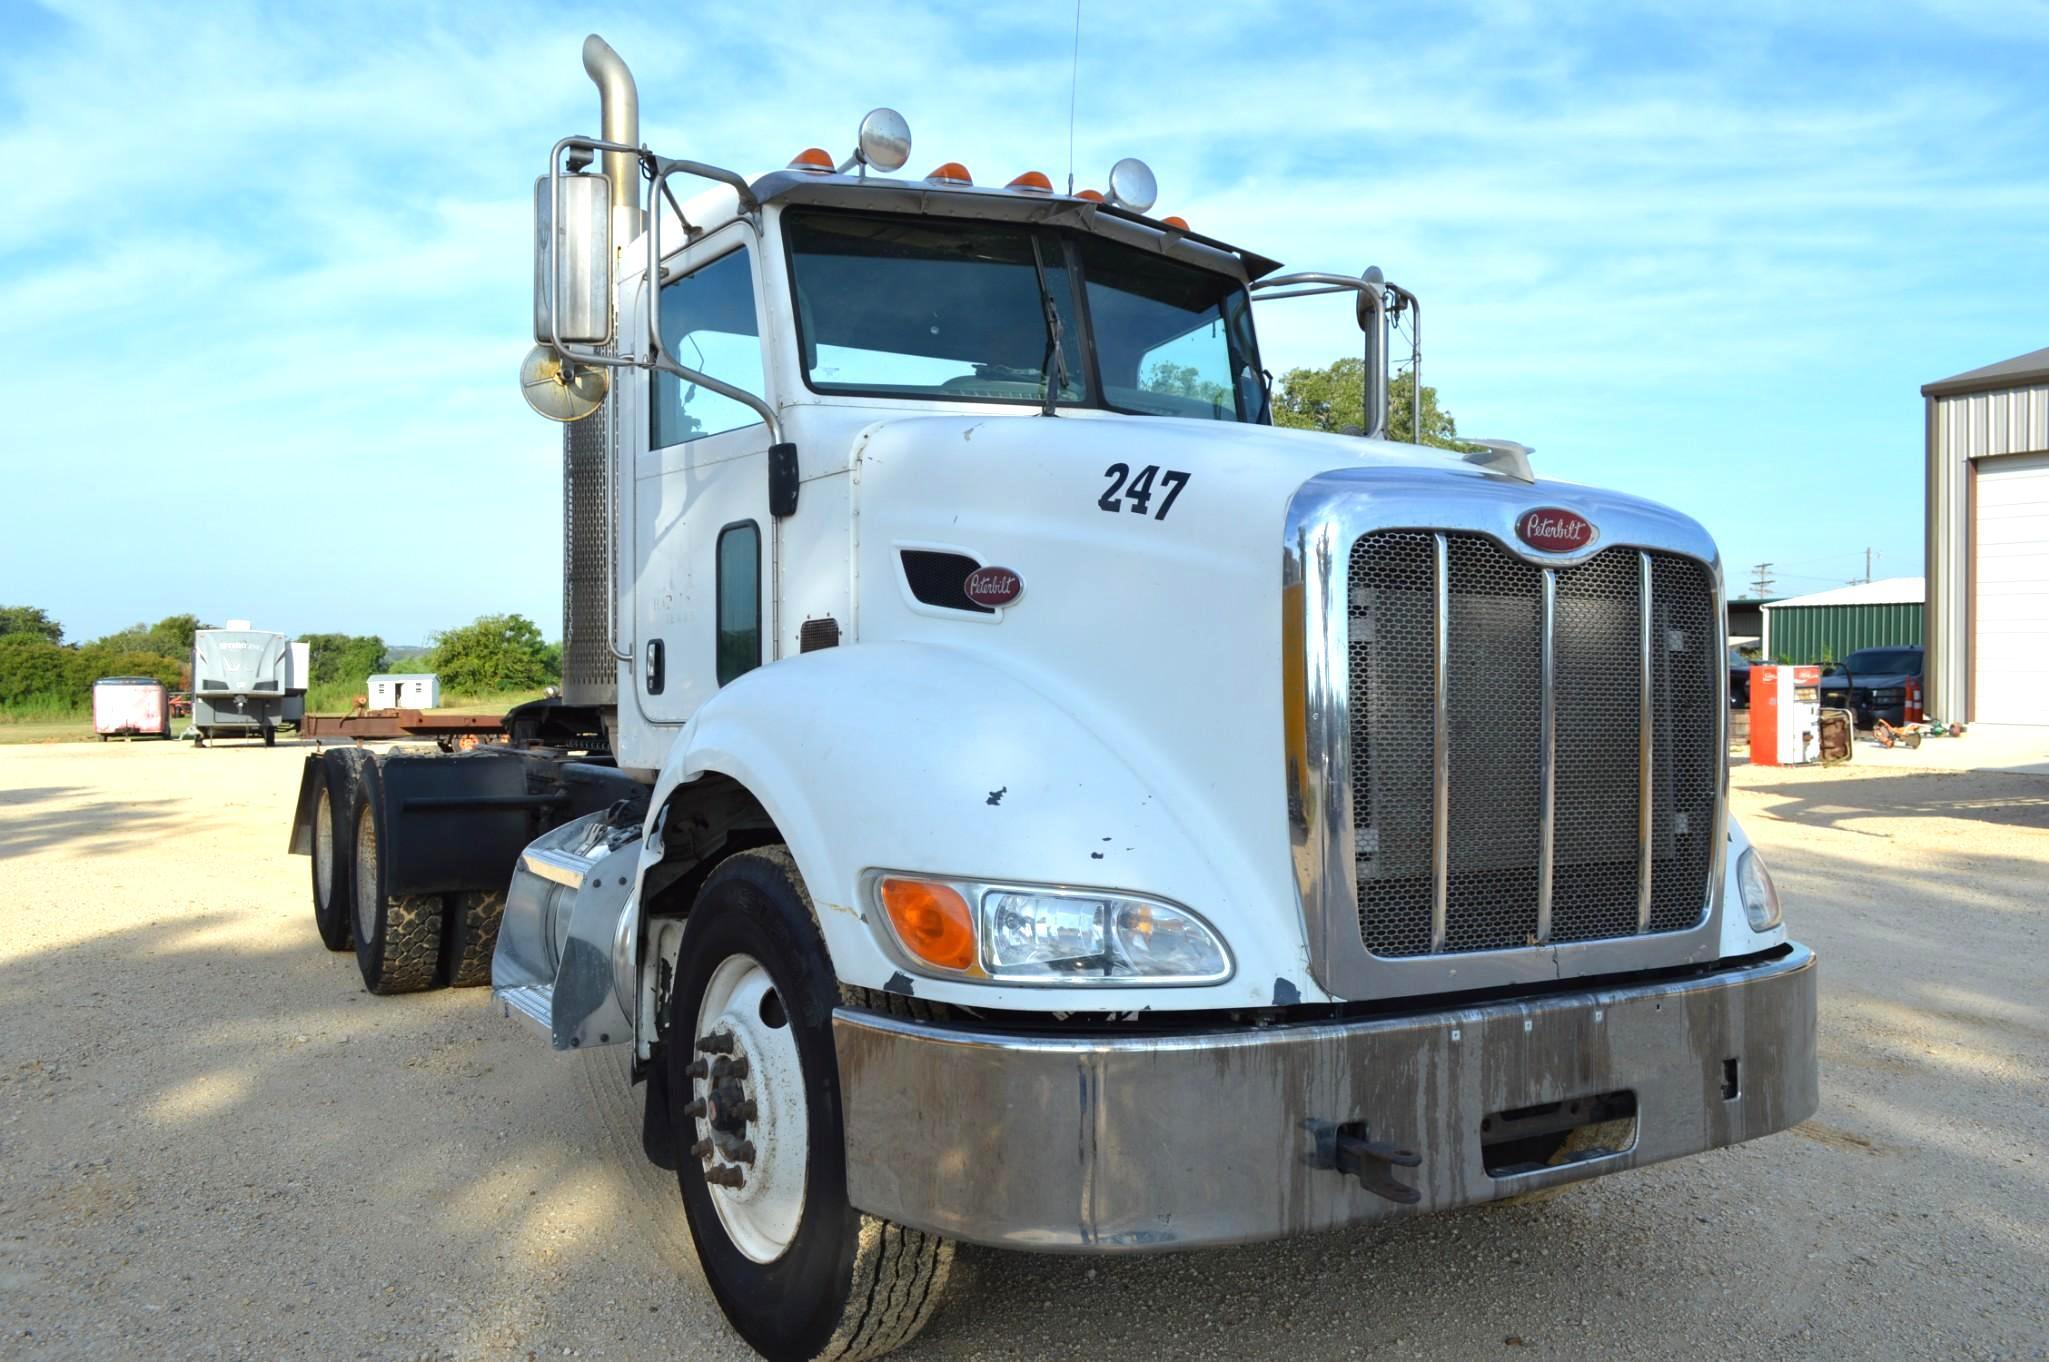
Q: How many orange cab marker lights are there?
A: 5